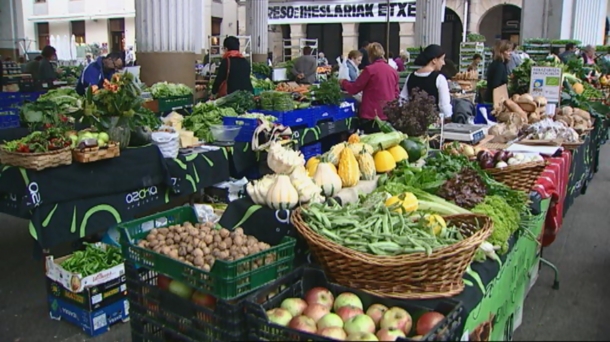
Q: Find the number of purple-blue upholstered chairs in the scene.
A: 0